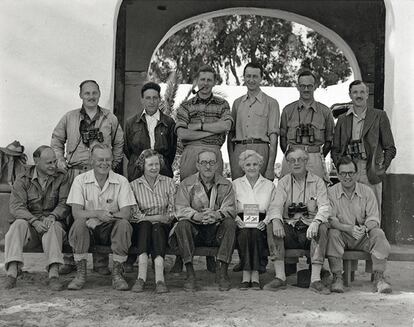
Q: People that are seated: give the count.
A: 7